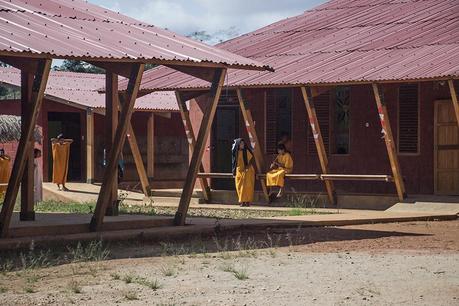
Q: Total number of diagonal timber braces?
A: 9